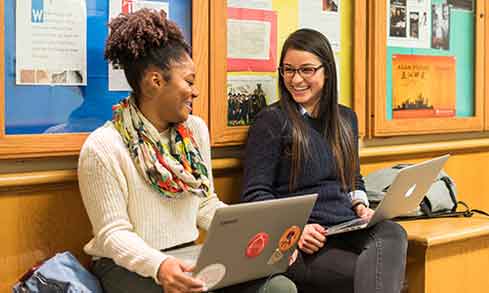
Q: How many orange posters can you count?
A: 1